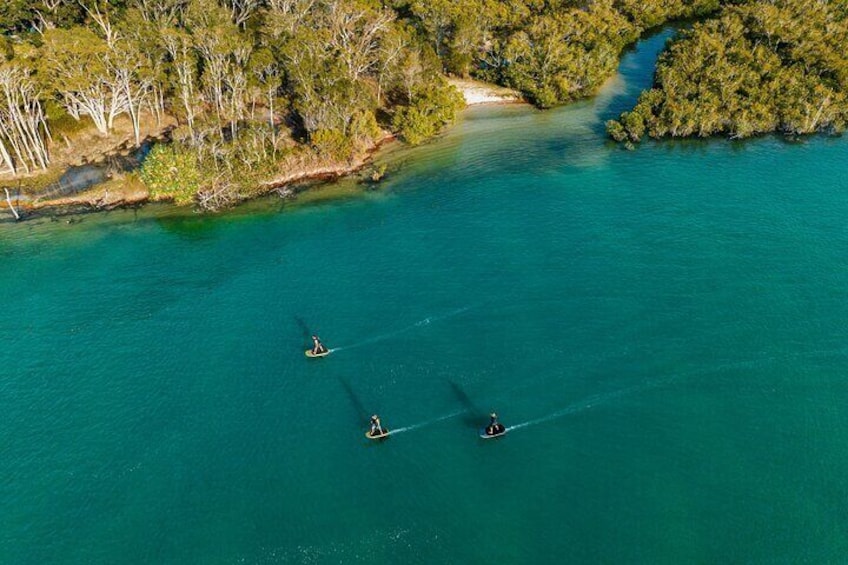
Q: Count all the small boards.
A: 3